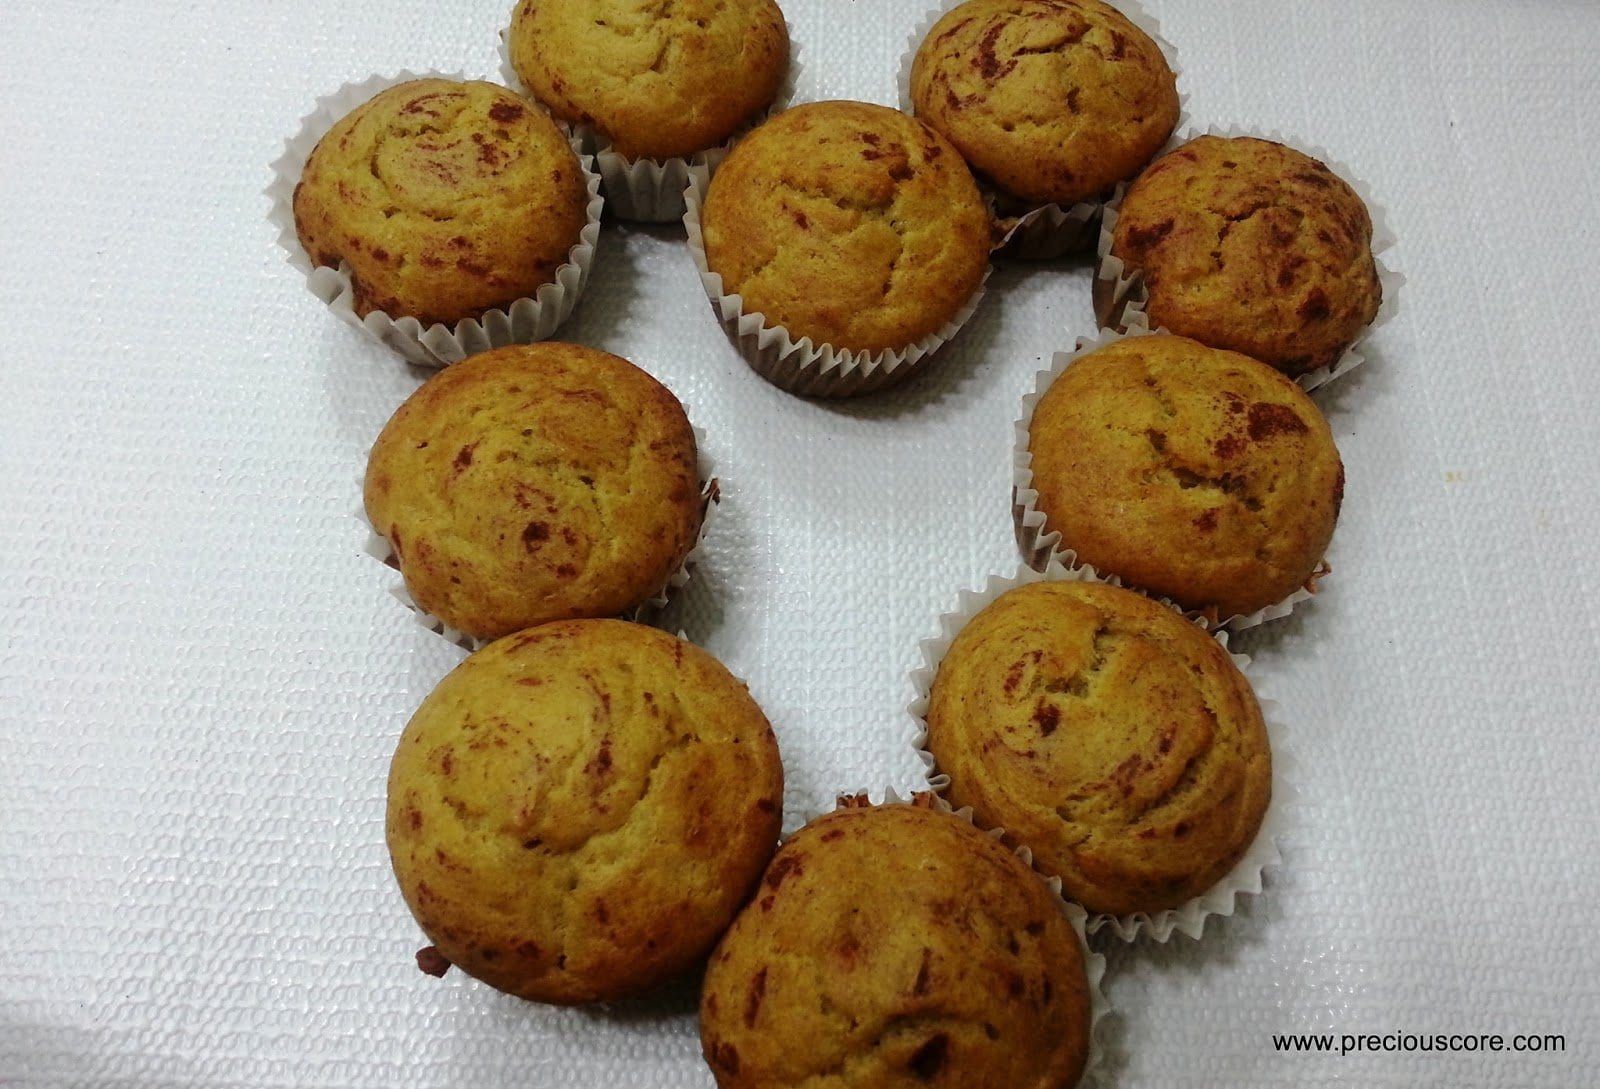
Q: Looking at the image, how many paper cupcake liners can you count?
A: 10